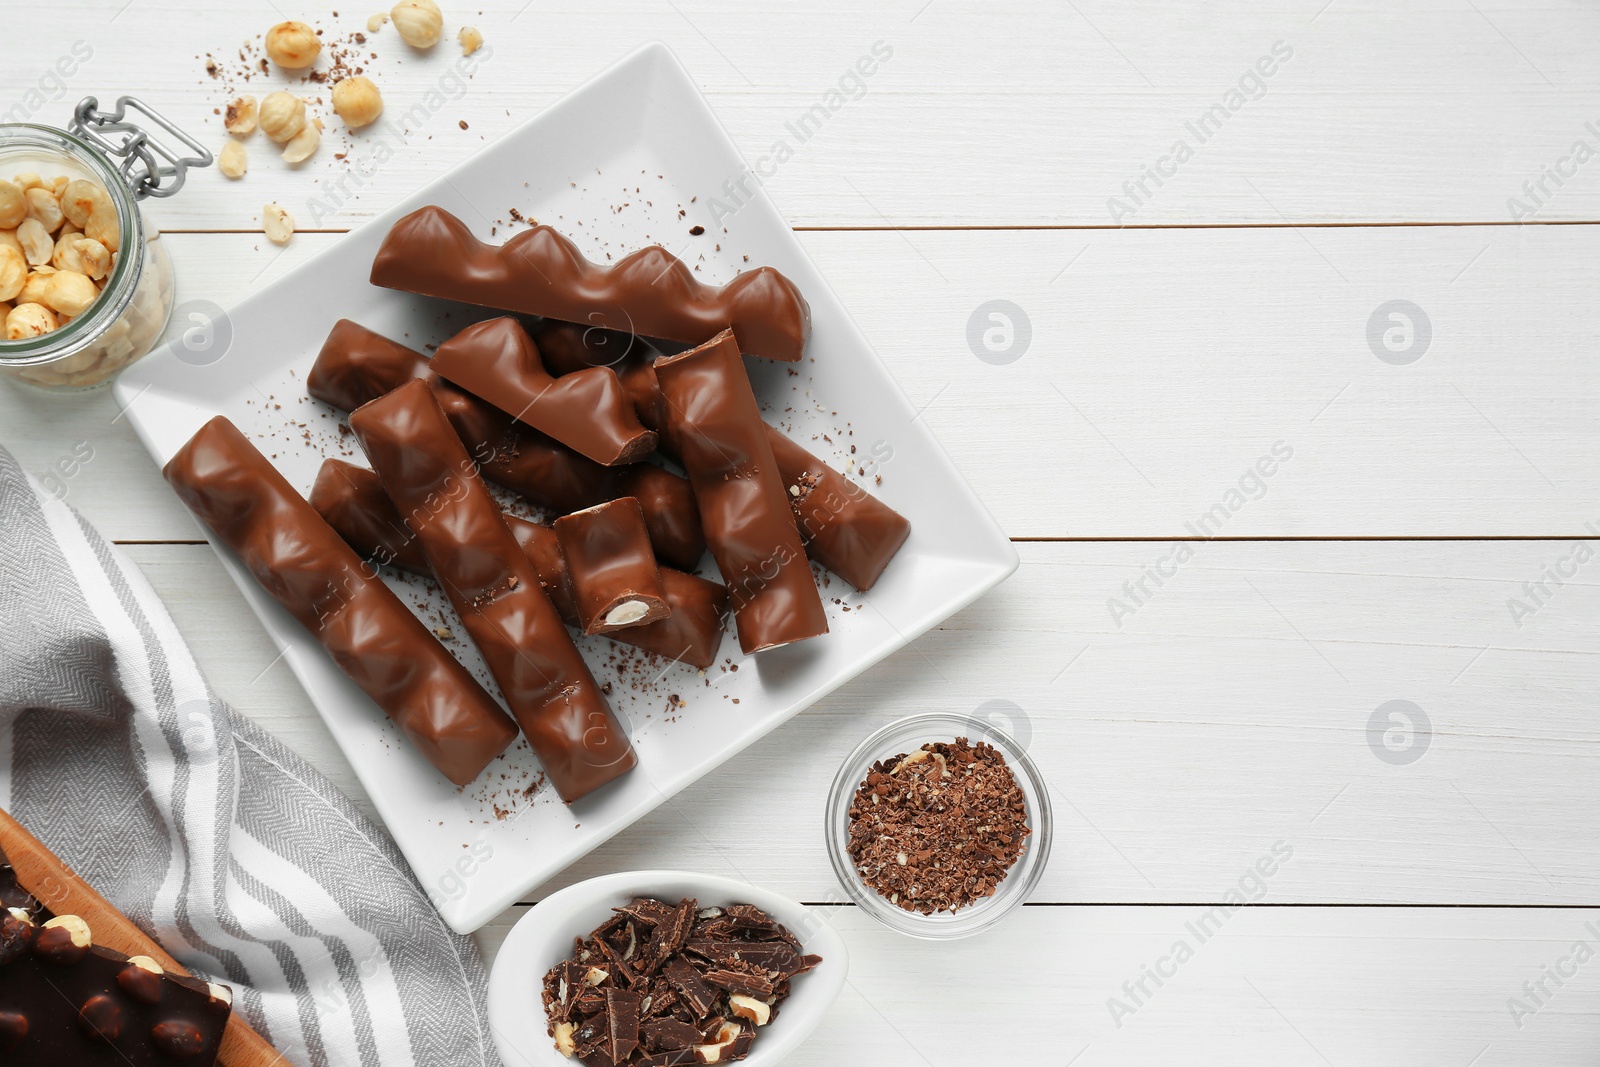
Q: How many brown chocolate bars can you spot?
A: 9